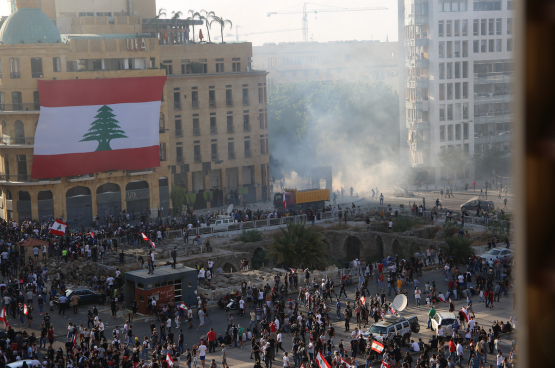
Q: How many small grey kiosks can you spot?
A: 1